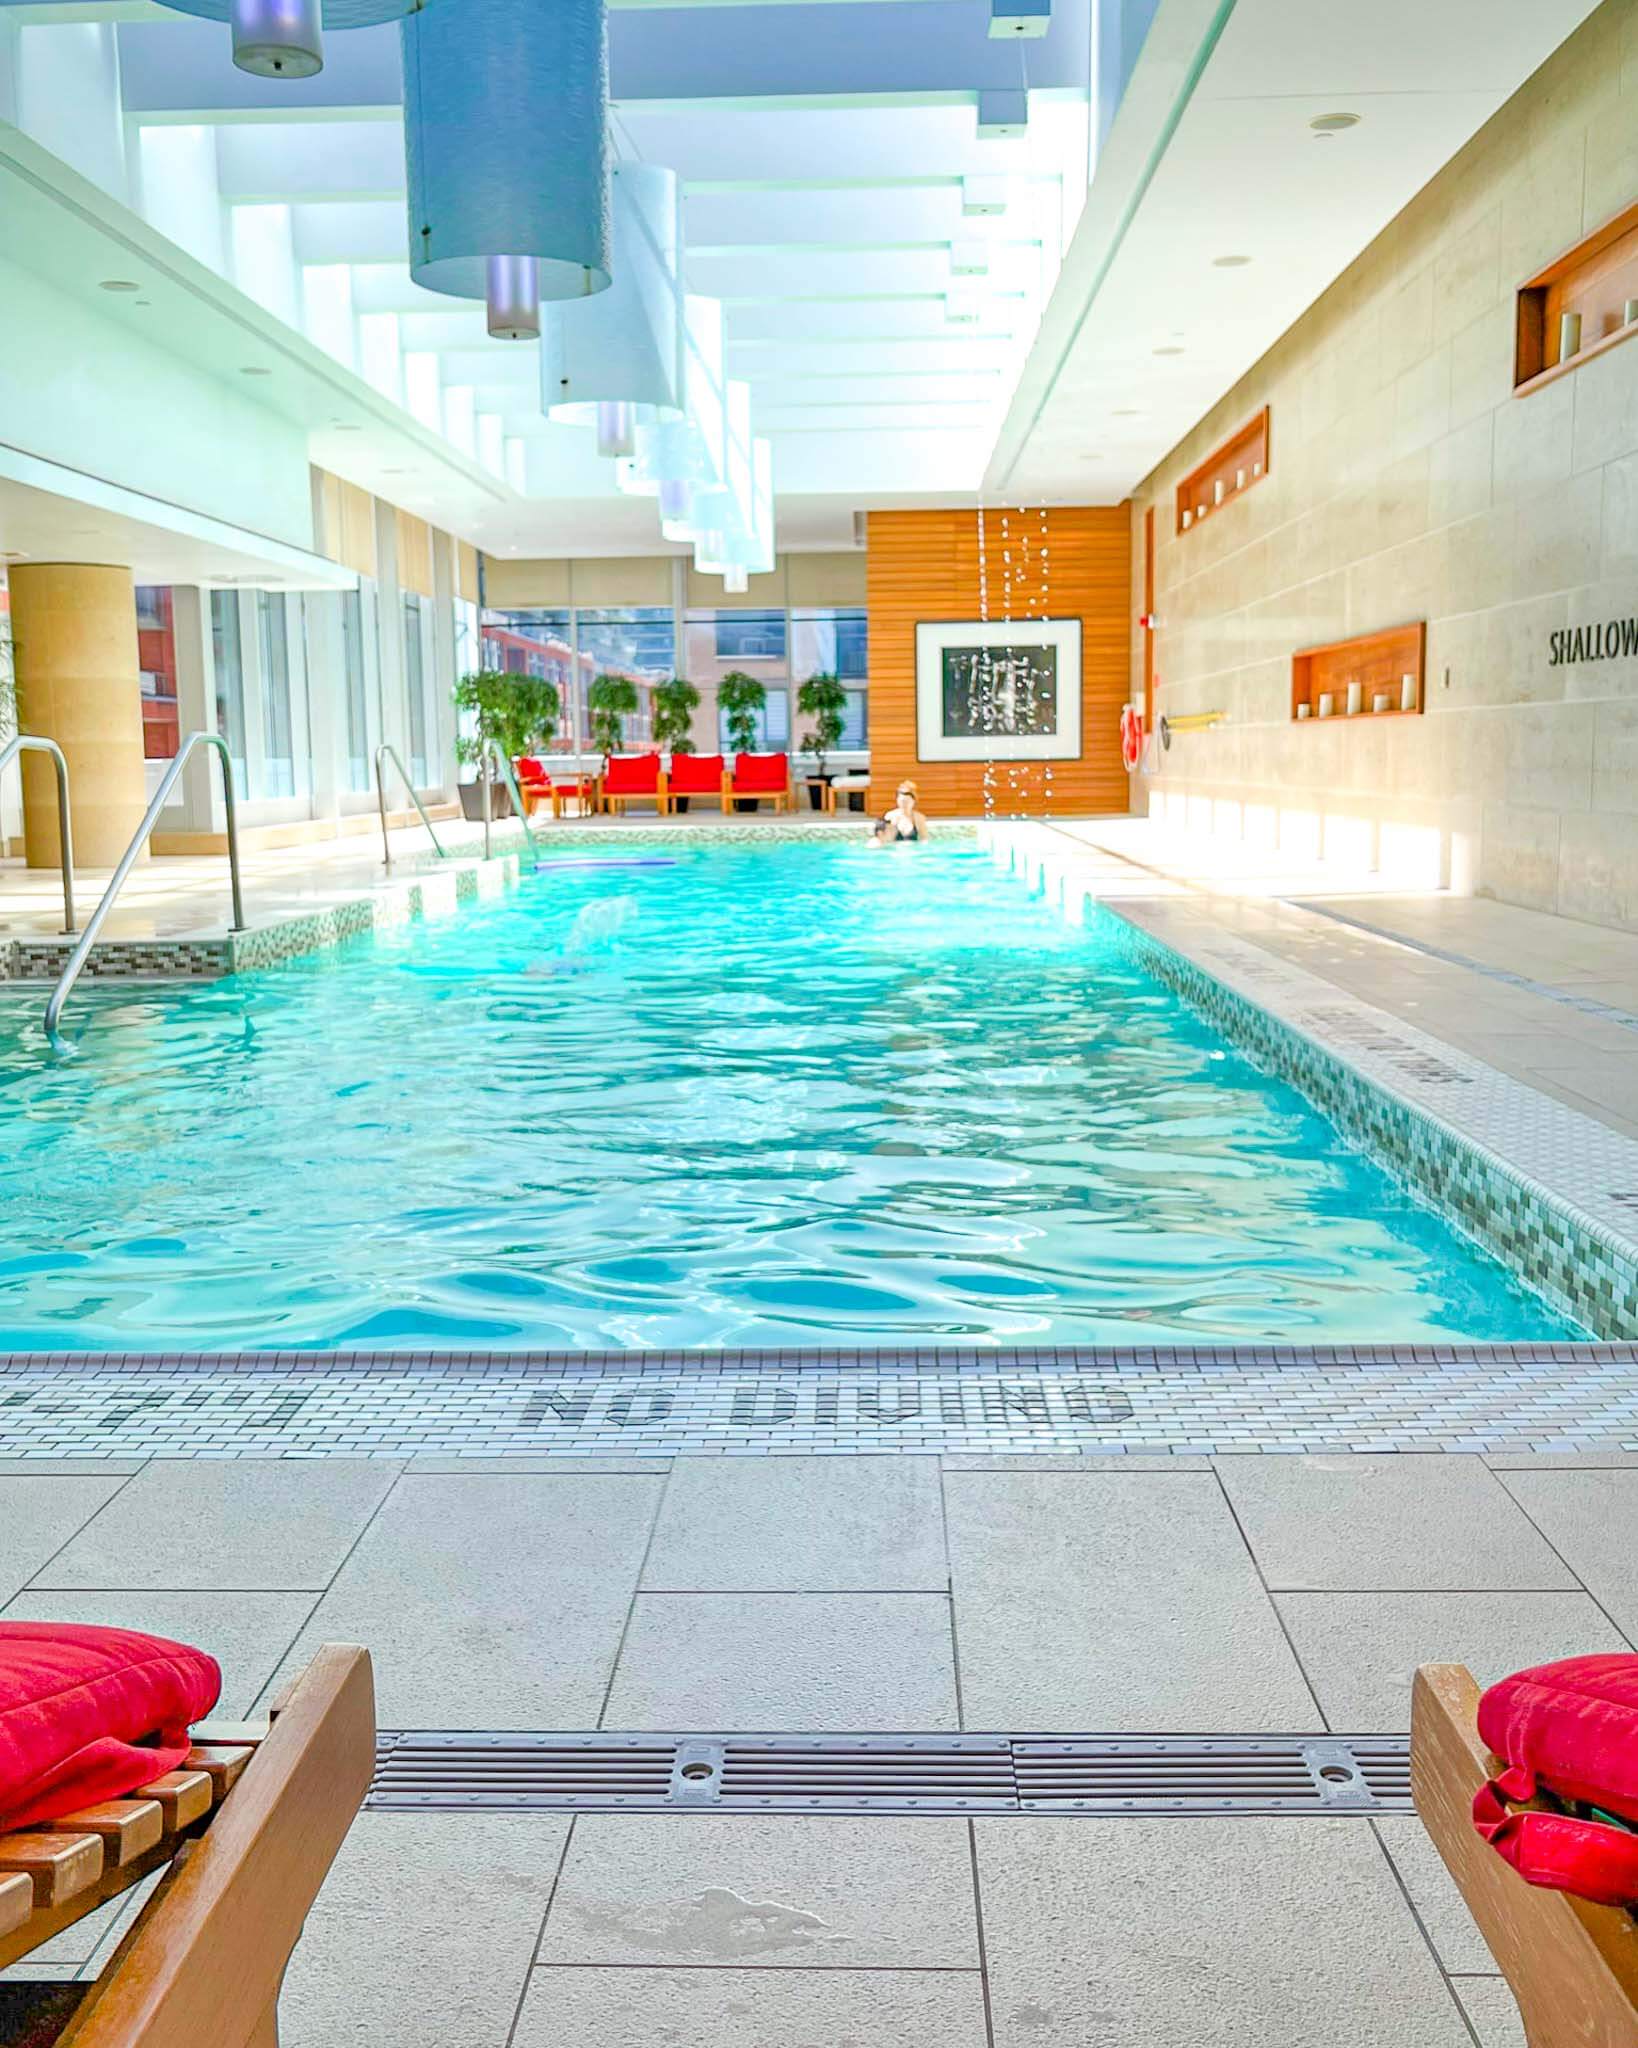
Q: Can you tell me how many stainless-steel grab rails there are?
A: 4